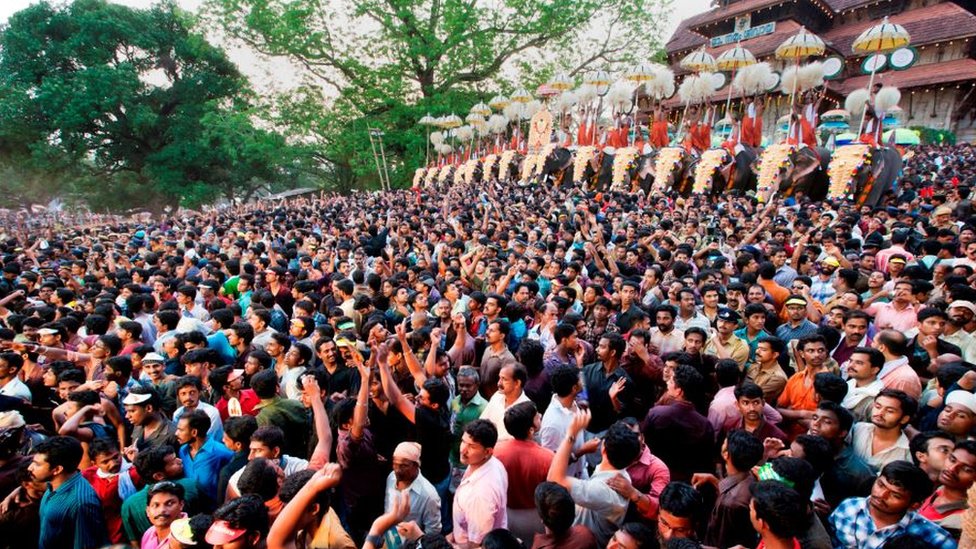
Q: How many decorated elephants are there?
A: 15